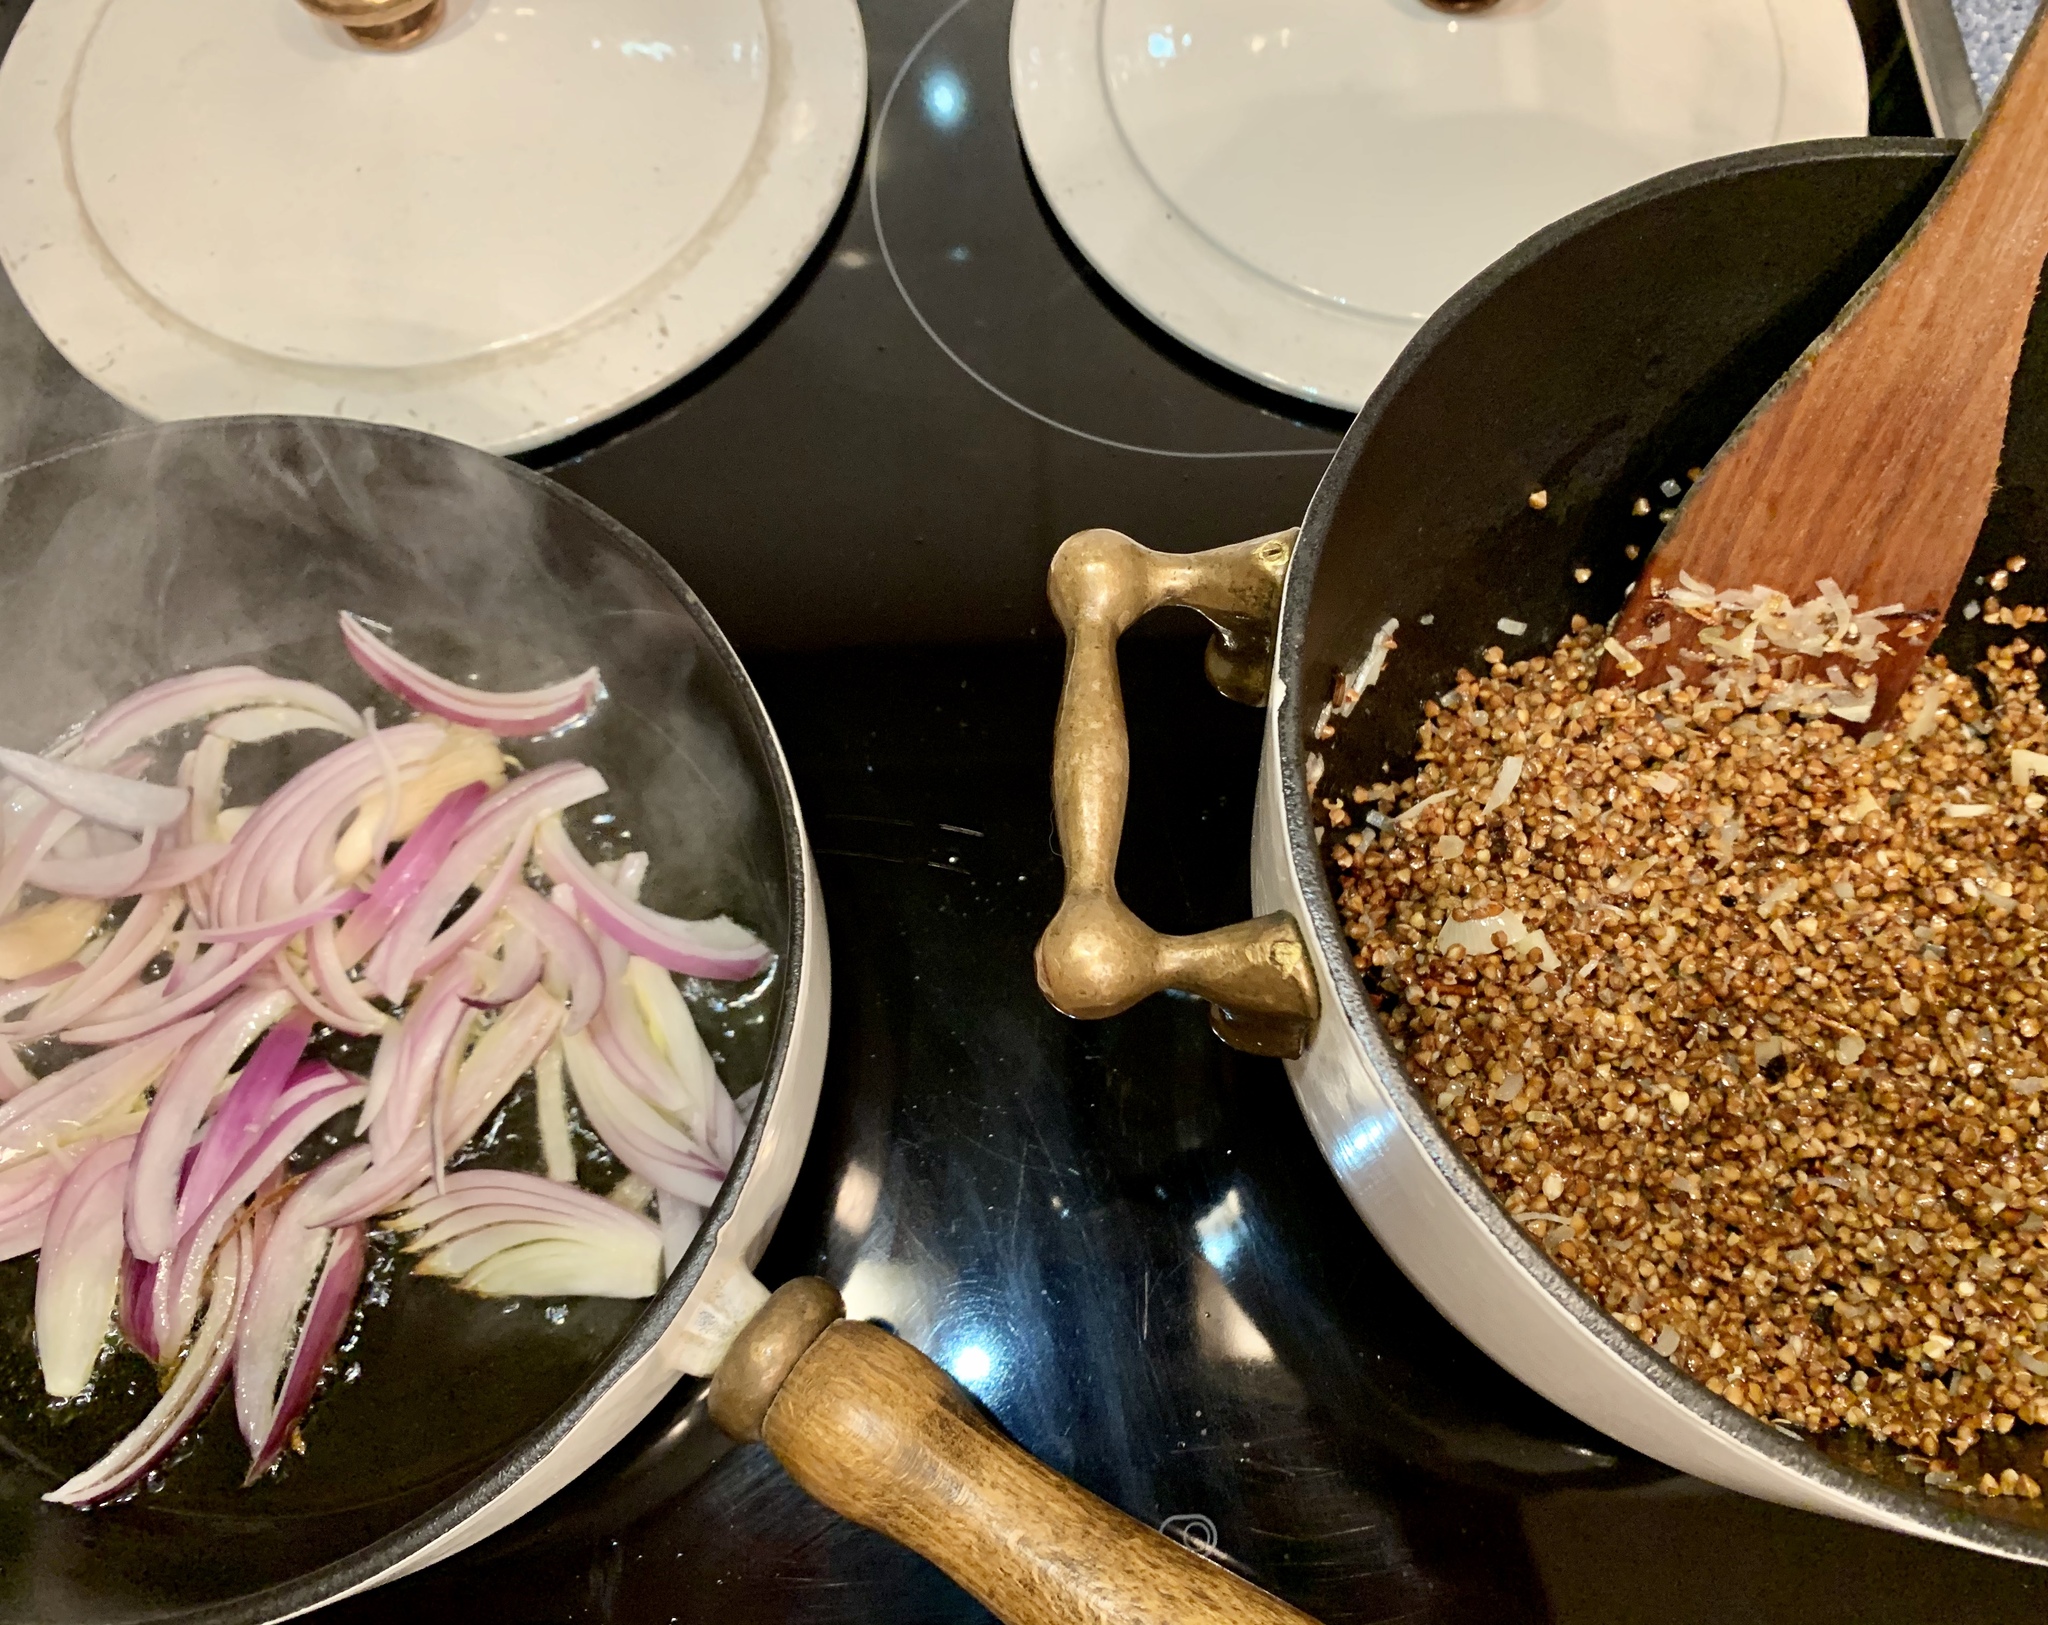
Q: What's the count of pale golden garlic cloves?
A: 2